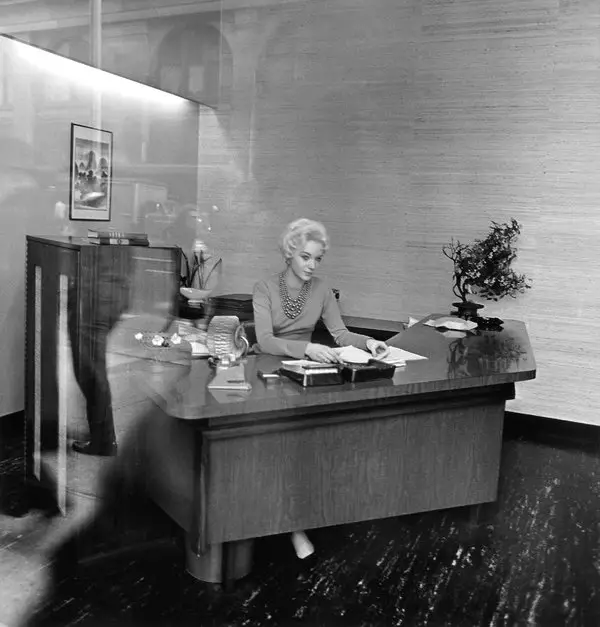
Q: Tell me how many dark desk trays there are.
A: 2